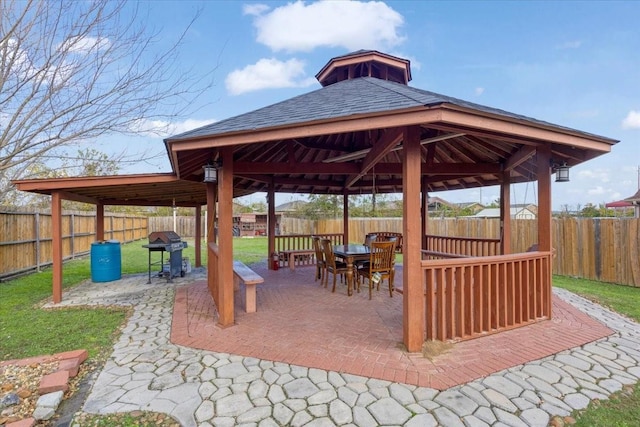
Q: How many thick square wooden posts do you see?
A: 11